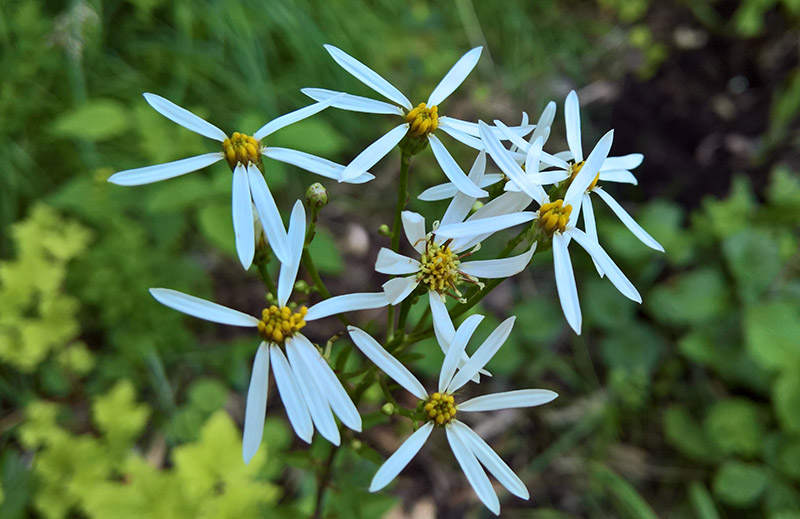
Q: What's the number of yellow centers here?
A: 7